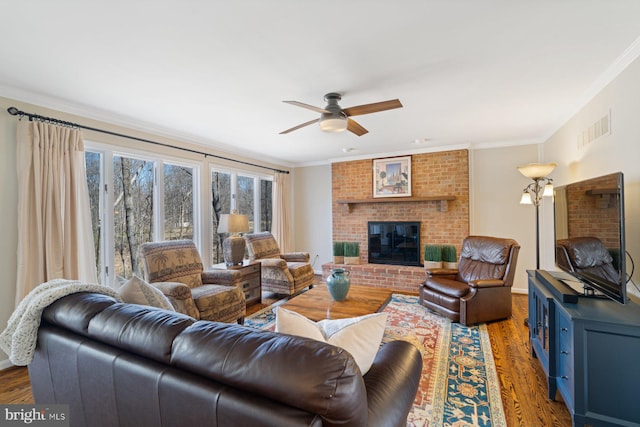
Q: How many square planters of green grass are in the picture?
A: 4